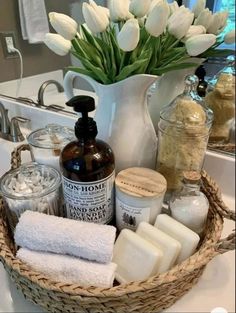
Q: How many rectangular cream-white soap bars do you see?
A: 3